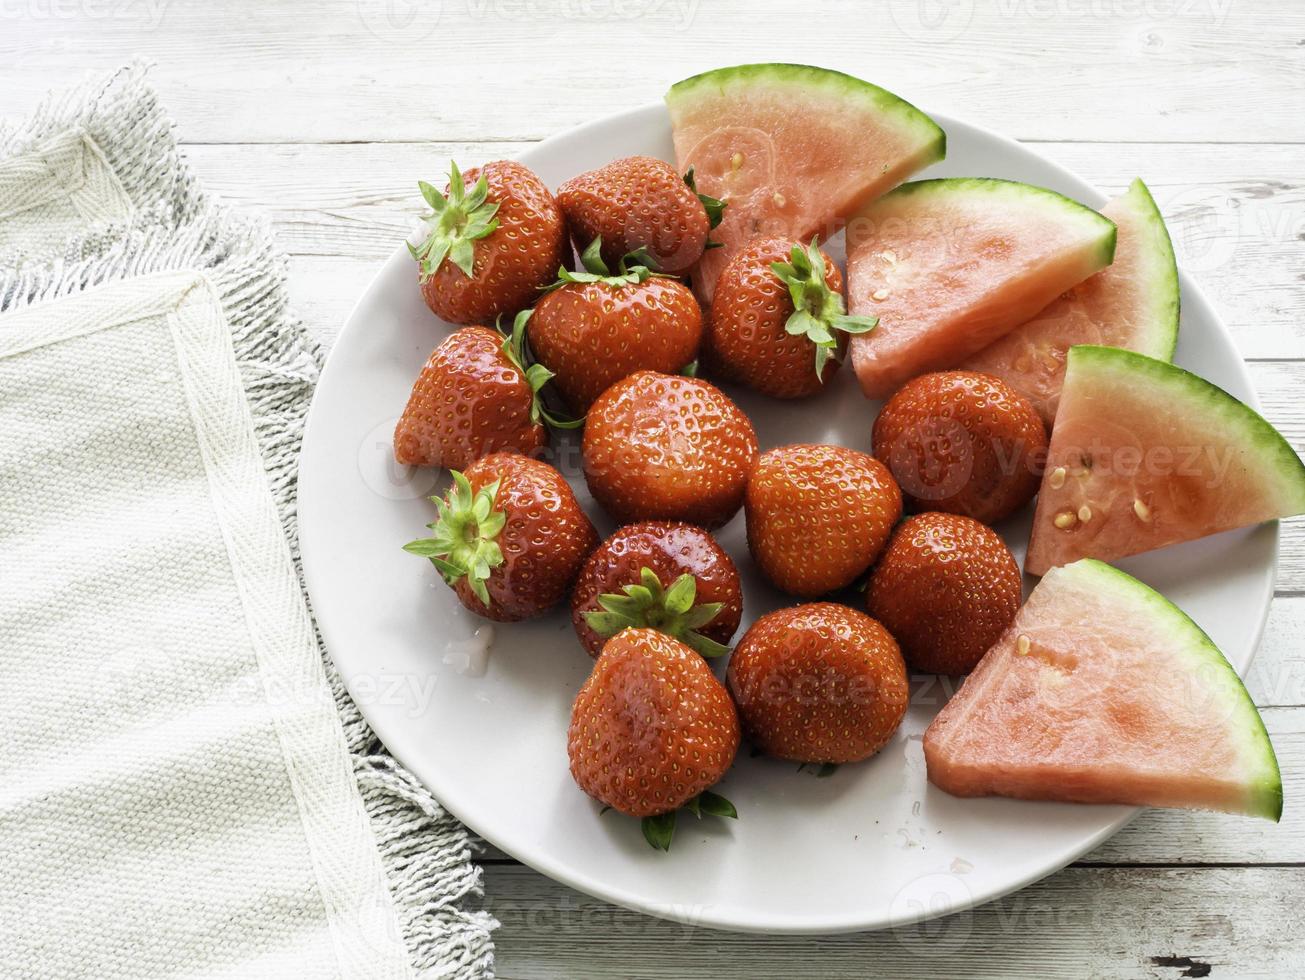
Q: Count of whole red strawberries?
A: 13